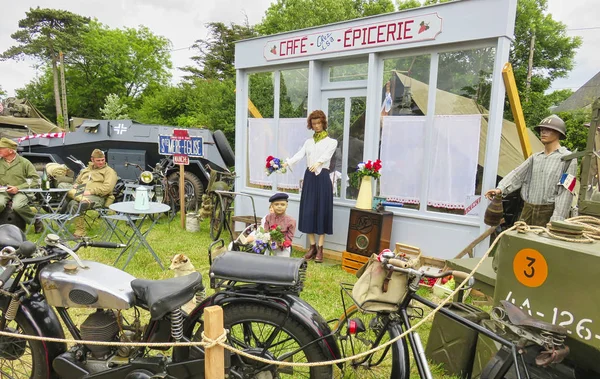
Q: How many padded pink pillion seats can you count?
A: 0